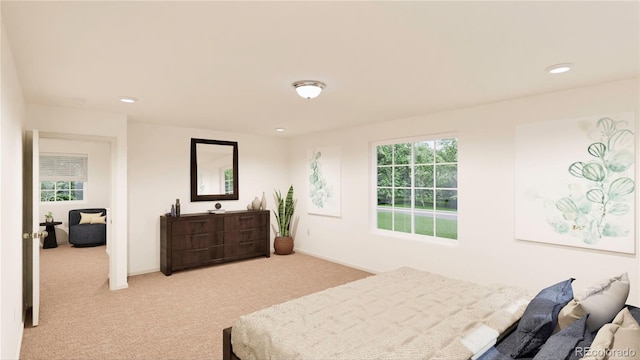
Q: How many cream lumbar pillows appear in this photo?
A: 2